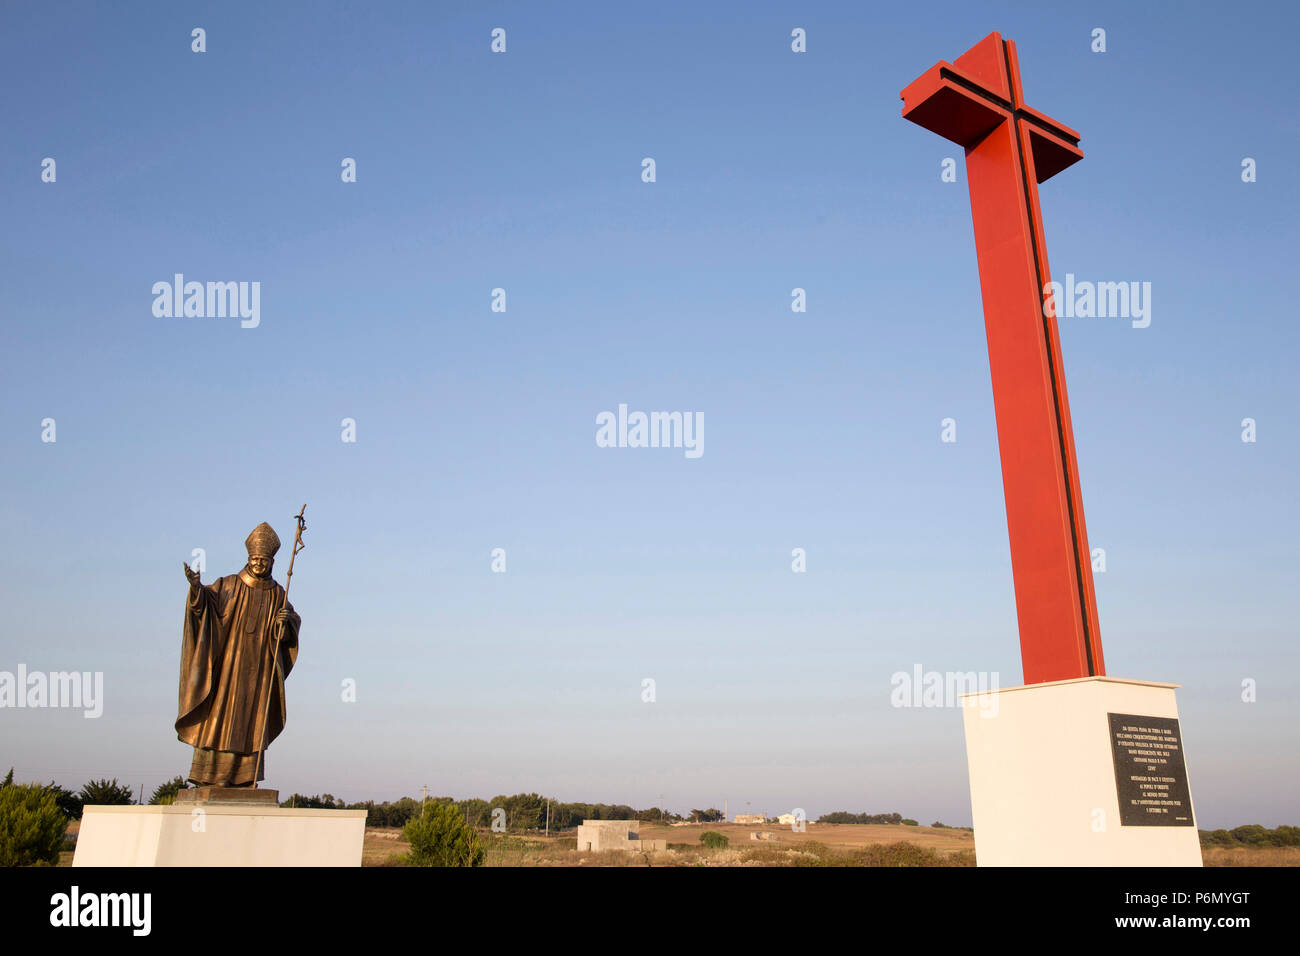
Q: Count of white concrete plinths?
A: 2